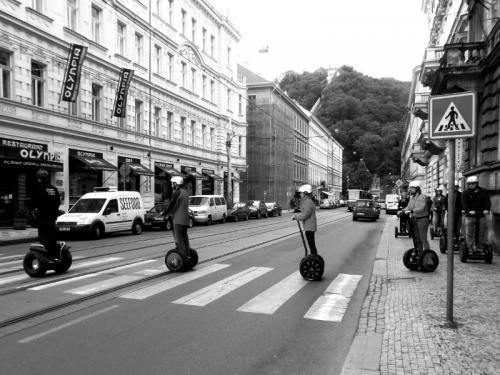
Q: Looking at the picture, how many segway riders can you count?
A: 8